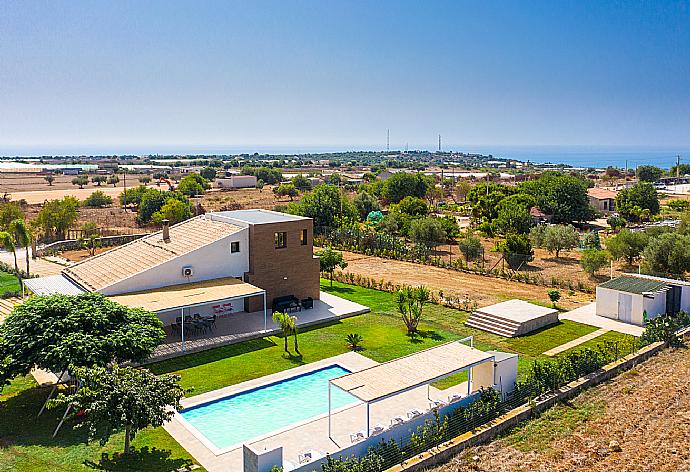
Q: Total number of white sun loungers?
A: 7